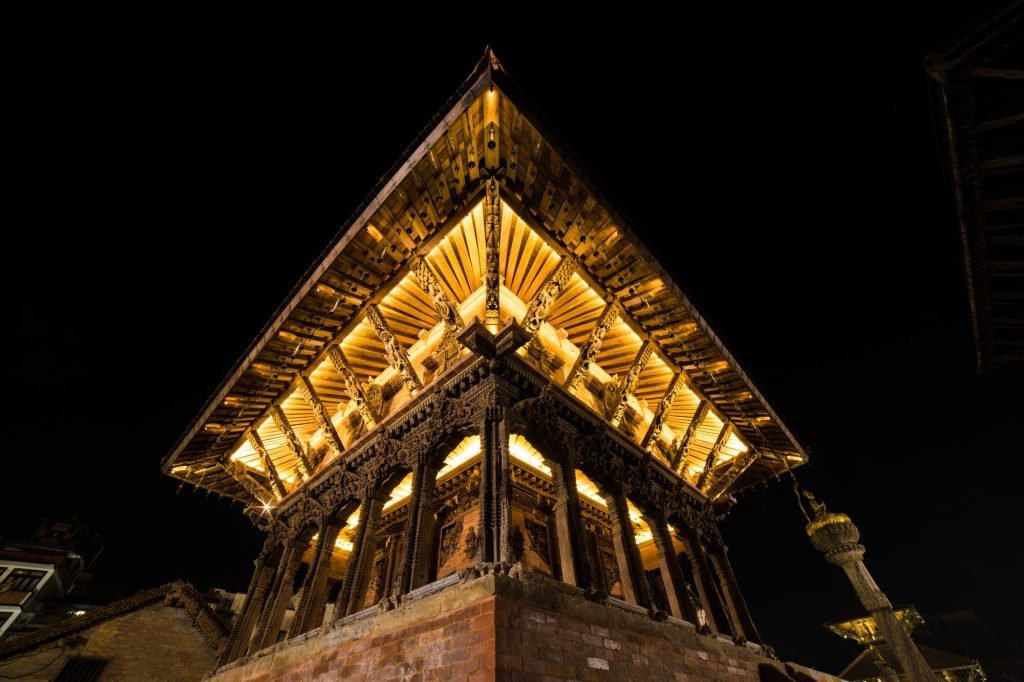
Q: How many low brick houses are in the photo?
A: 1